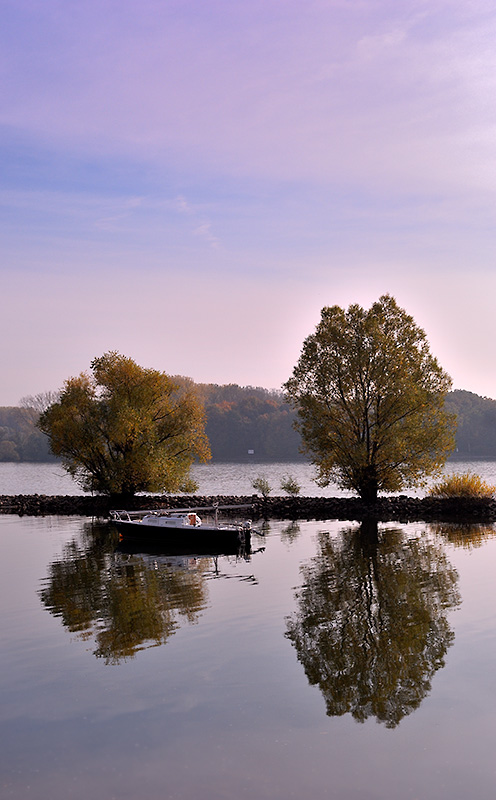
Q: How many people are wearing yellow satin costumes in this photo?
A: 0